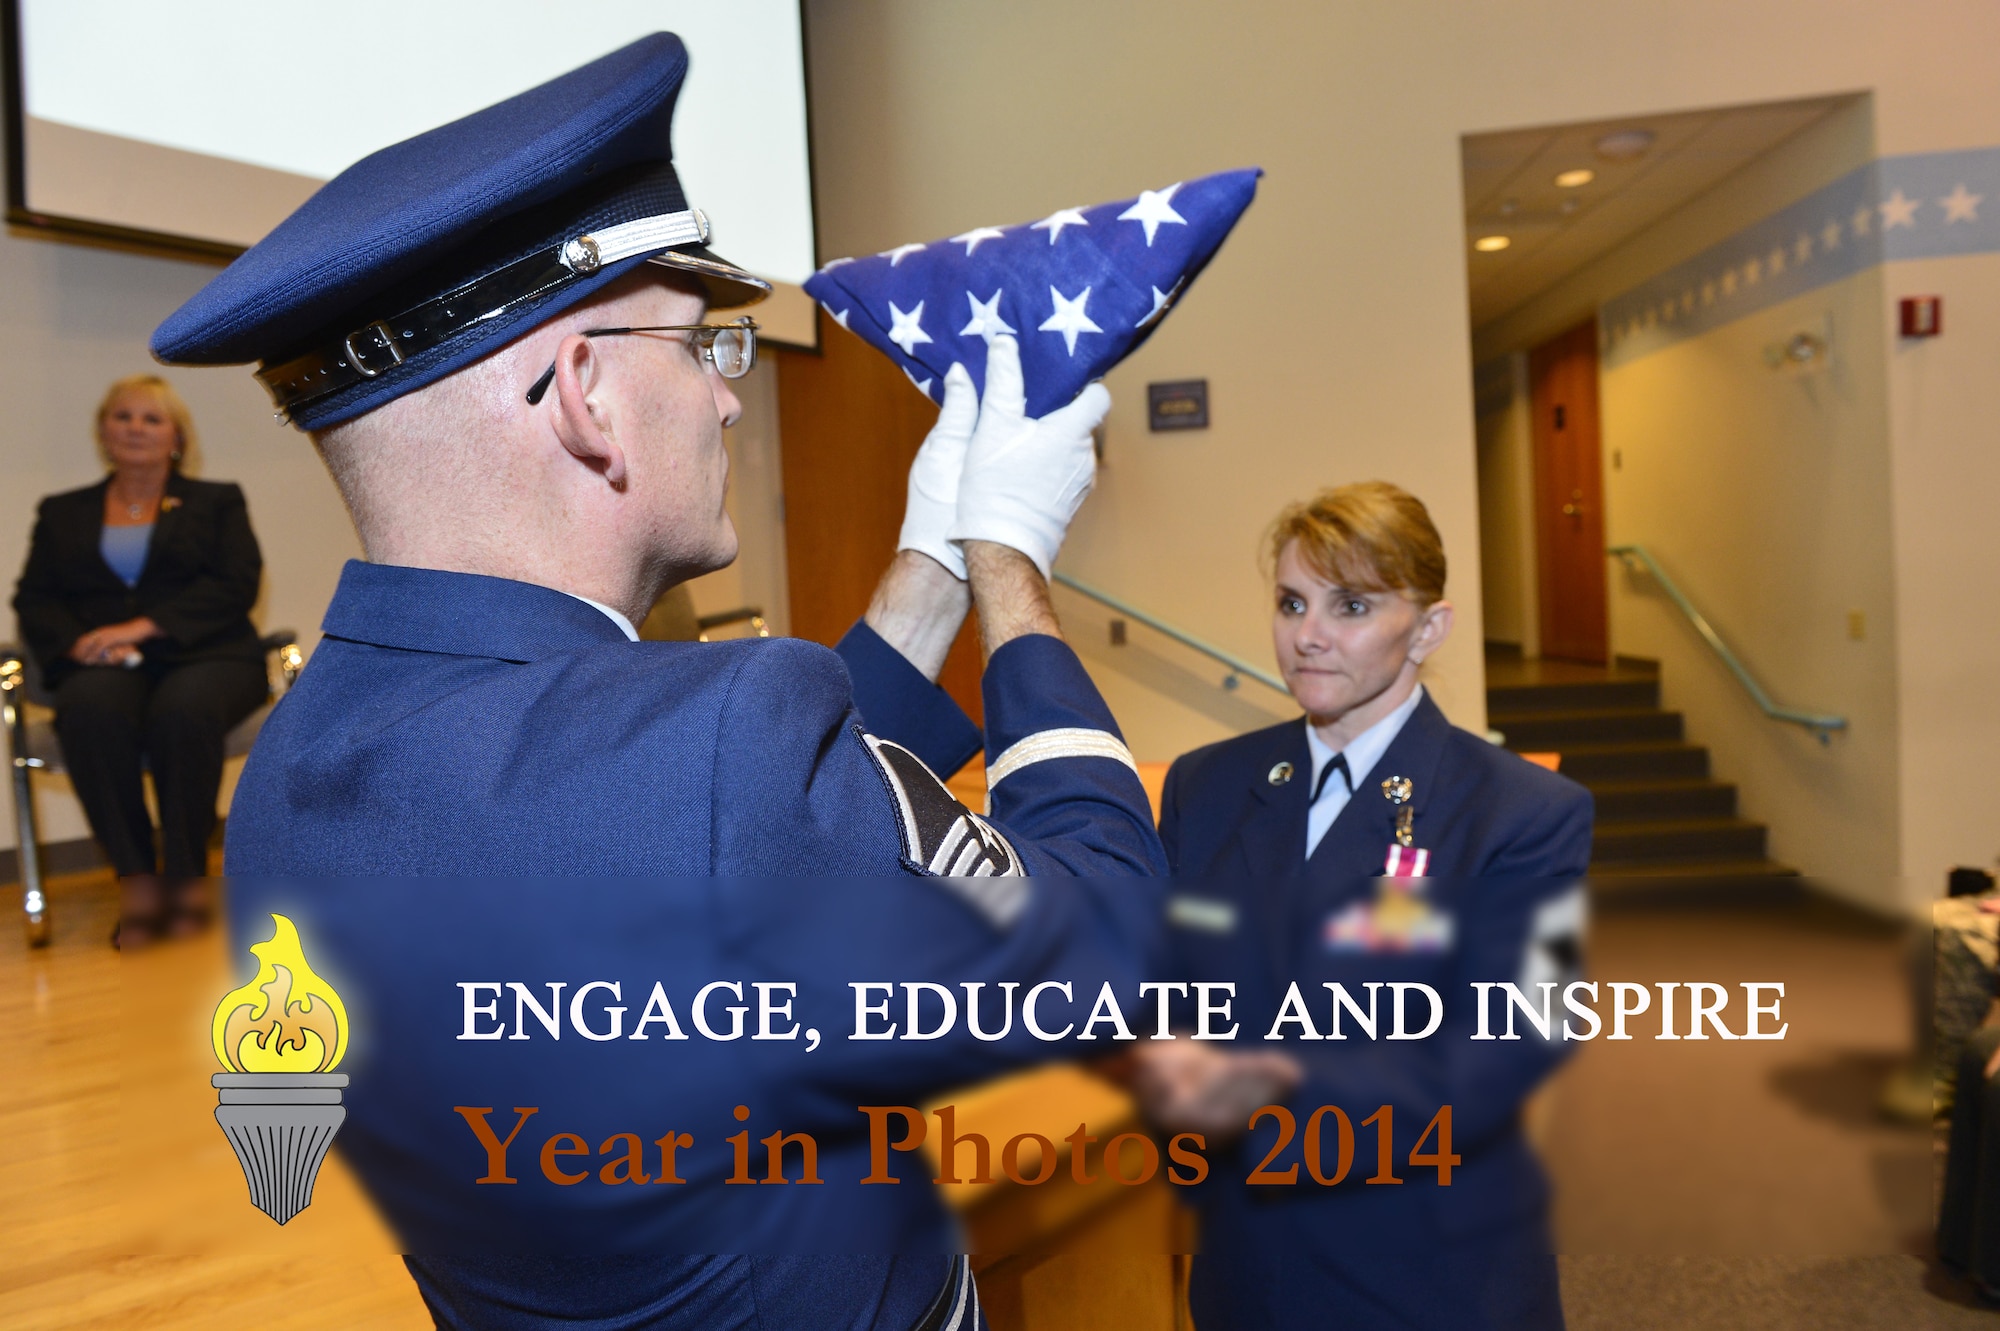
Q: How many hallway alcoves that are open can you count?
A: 1